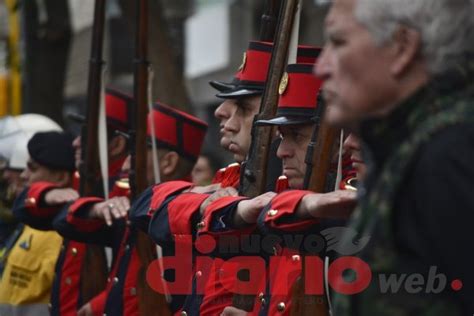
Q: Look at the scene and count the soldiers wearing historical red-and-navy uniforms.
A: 6